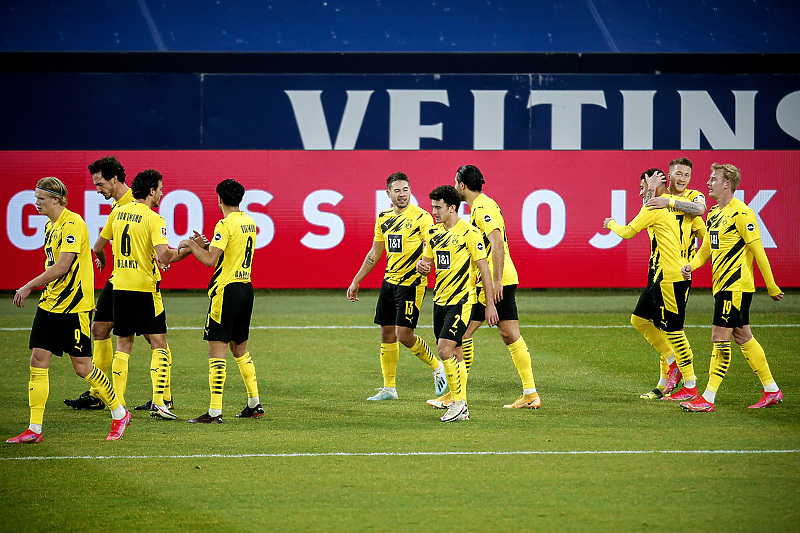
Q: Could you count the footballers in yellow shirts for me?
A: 10